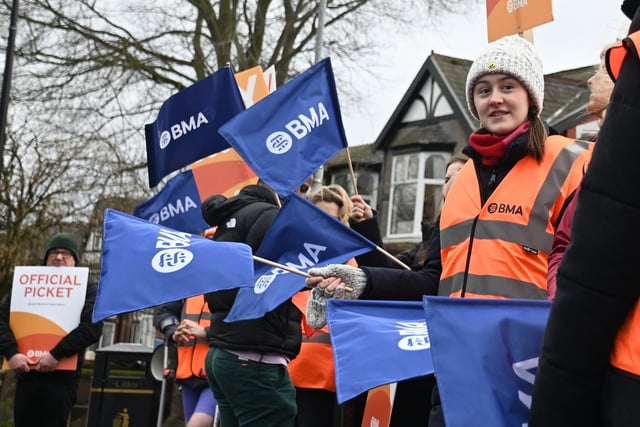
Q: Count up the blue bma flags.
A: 7